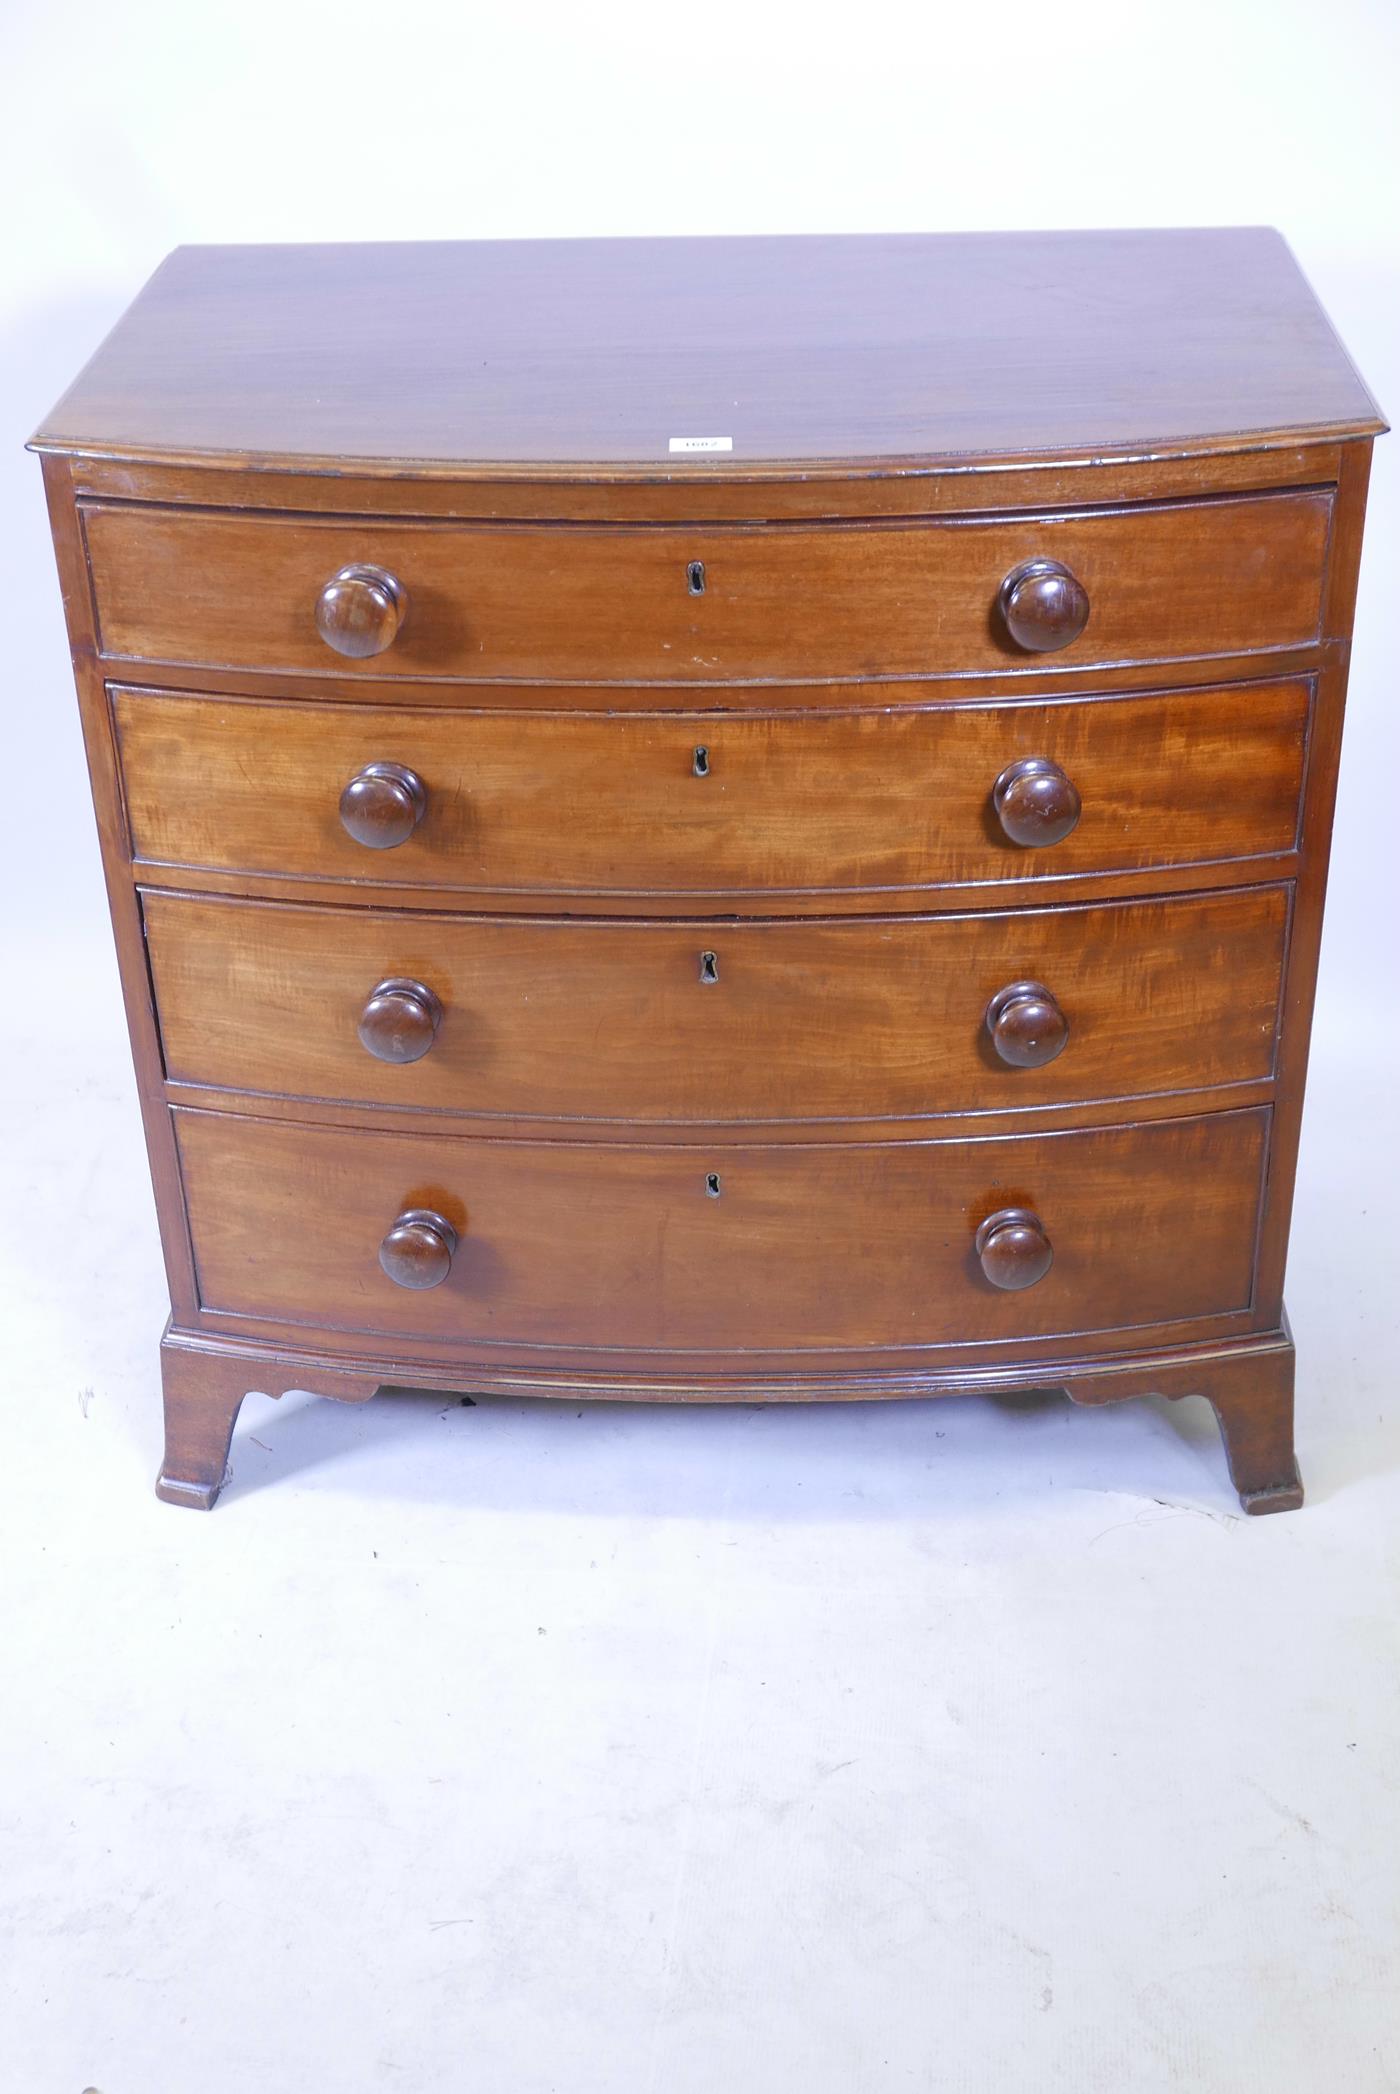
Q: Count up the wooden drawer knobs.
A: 8